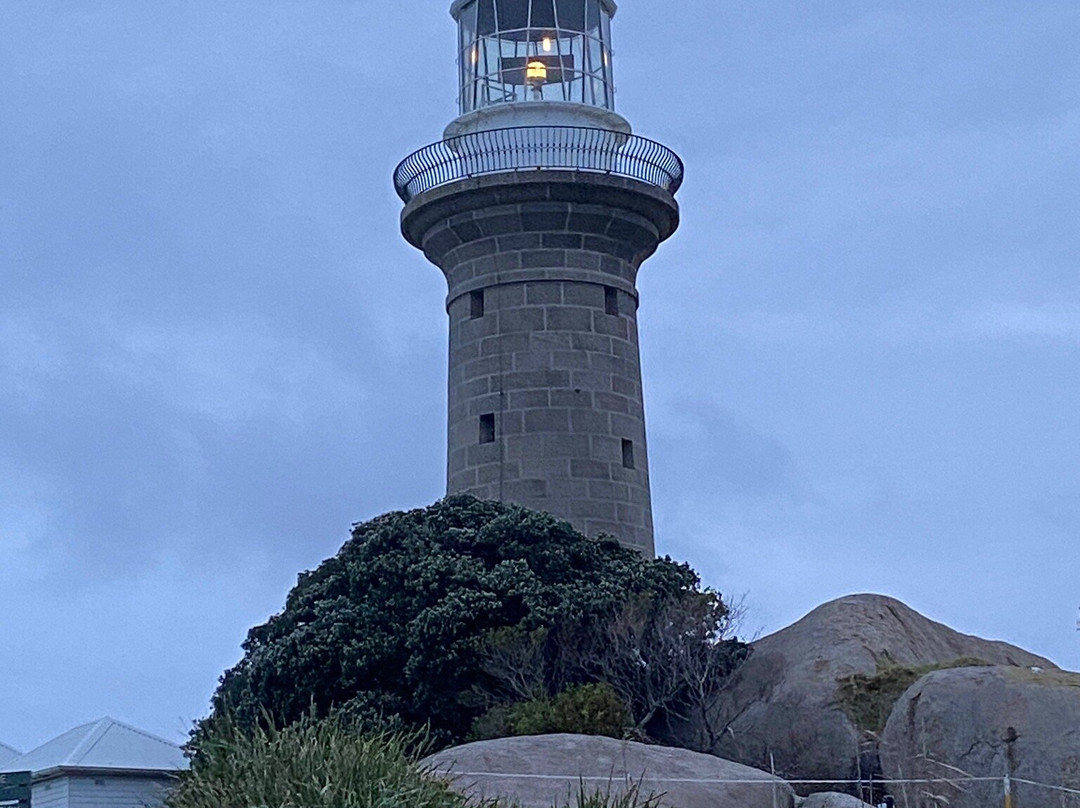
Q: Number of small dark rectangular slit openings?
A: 4